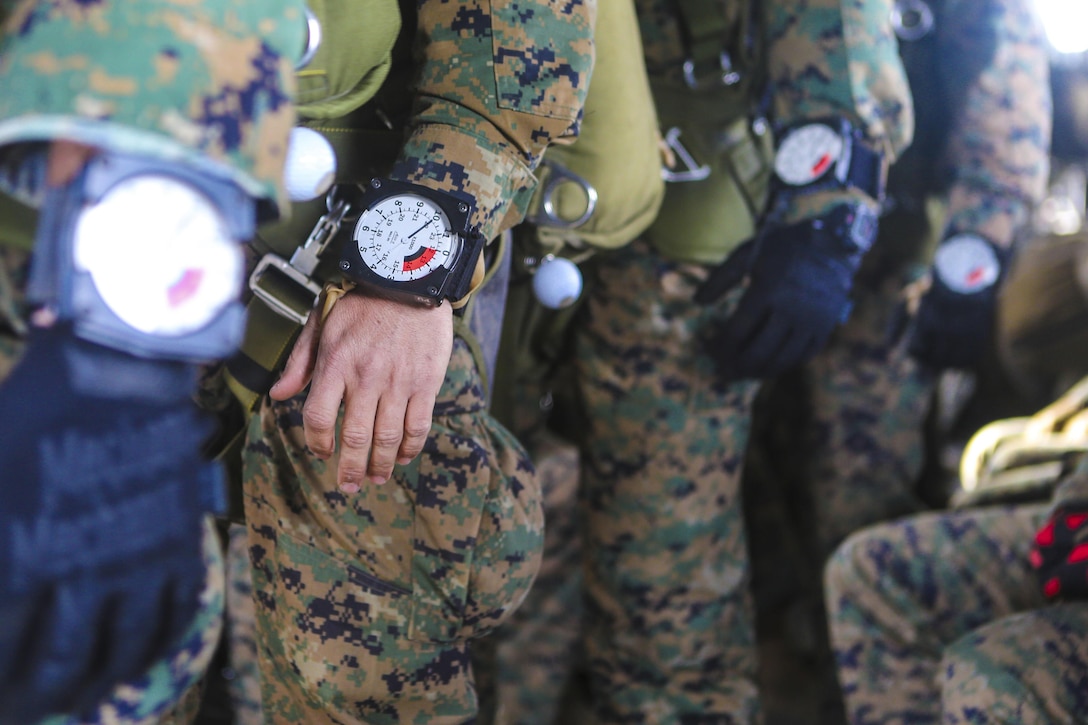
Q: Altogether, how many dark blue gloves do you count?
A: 3